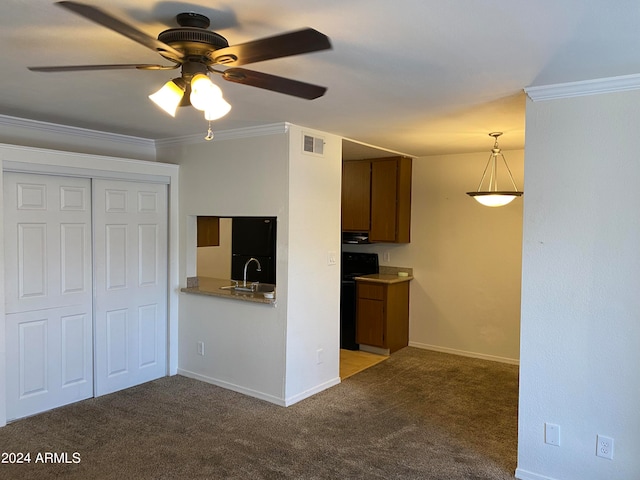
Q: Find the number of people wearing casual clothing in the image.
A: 0